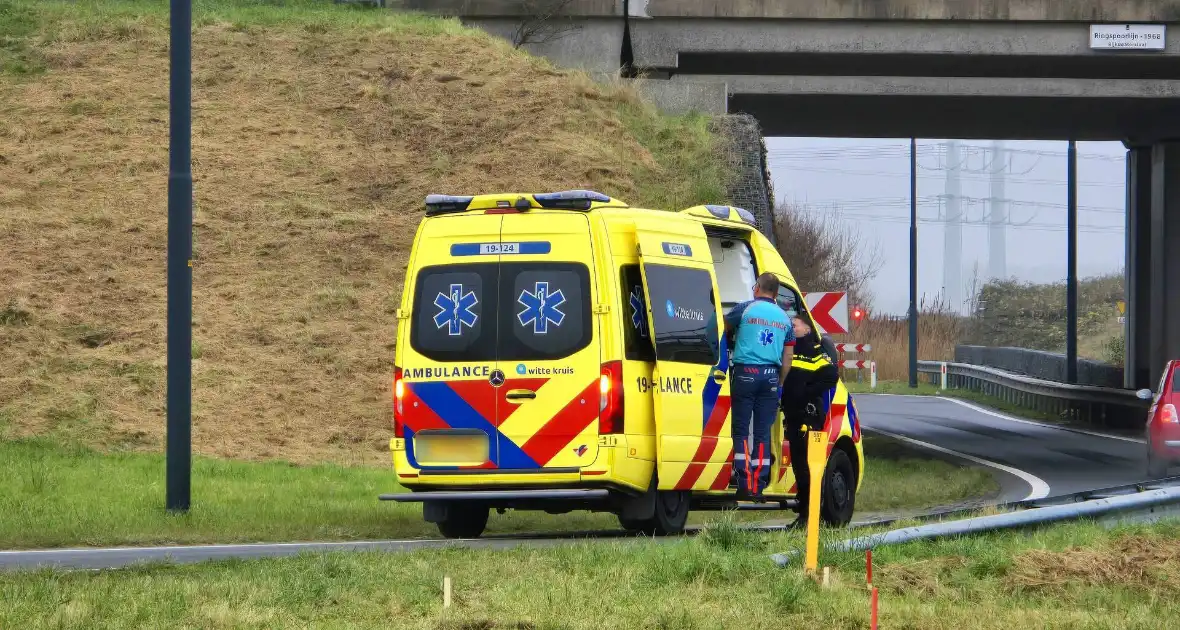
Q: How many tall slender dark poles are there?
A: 3